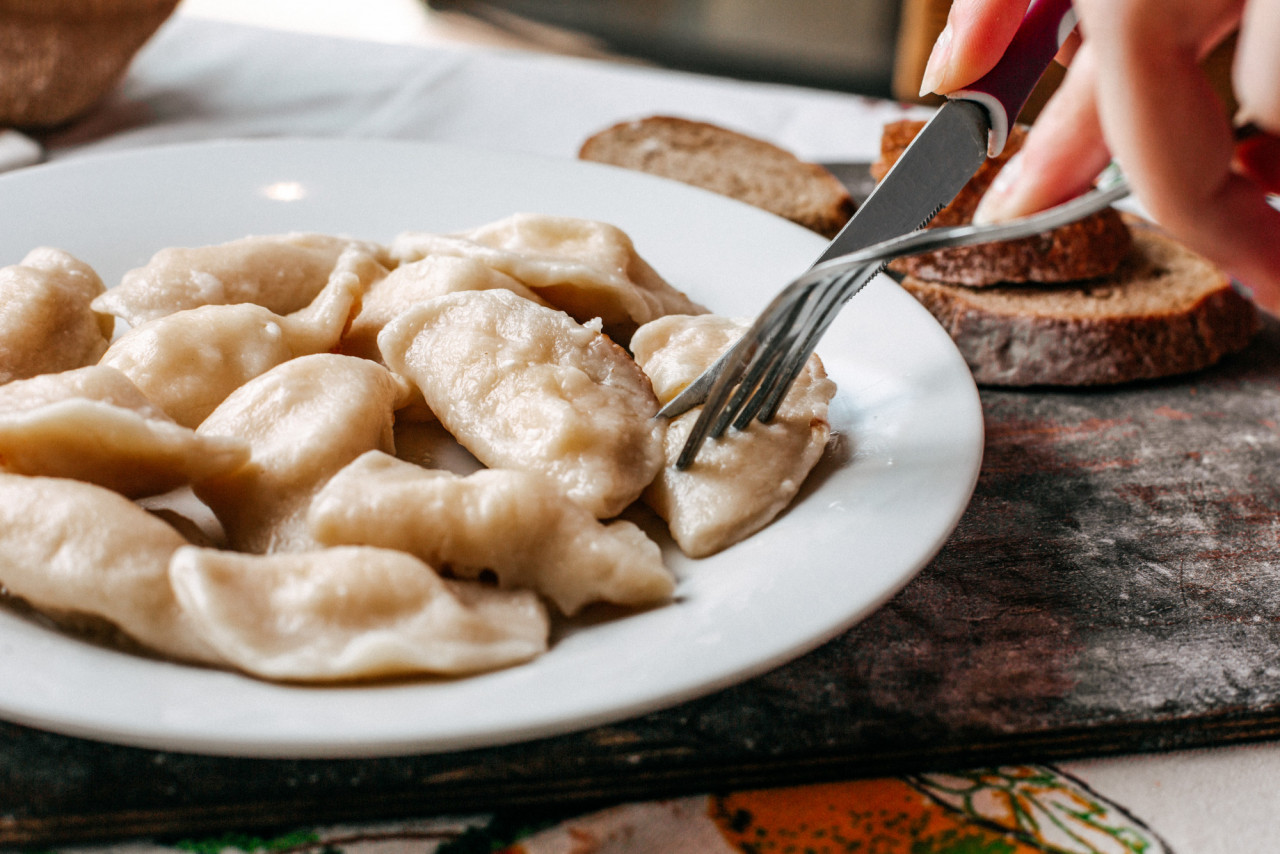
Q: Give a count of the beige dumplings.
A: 12